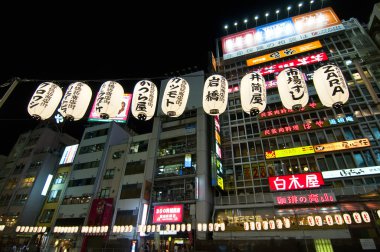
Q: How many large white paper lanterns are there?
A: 9